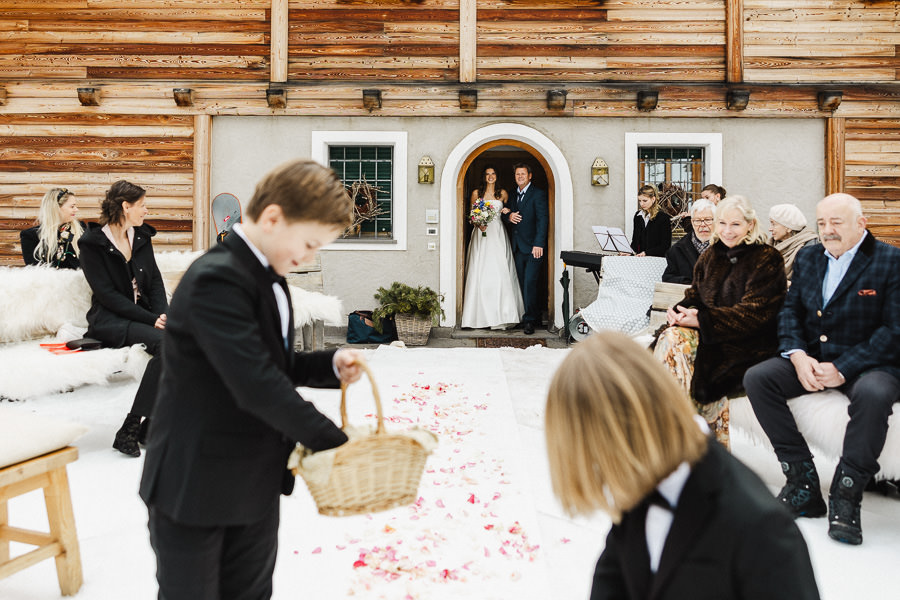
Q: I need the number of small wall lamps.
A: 2